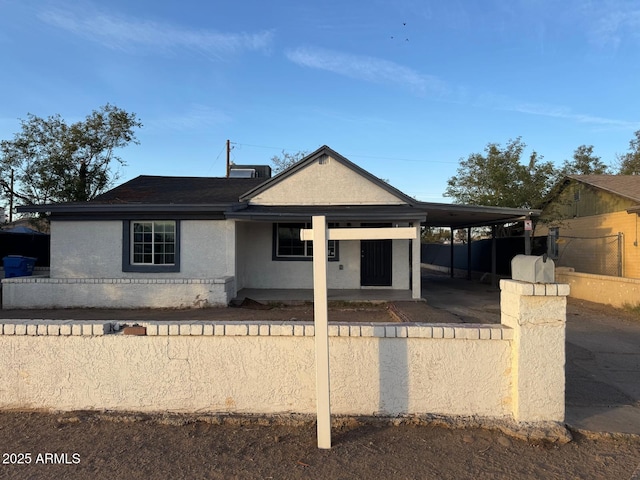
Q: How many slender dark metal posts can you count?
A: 4